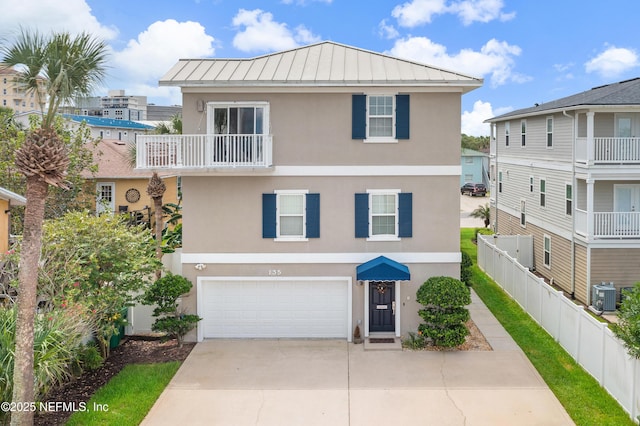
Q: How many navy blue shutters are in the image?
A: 6